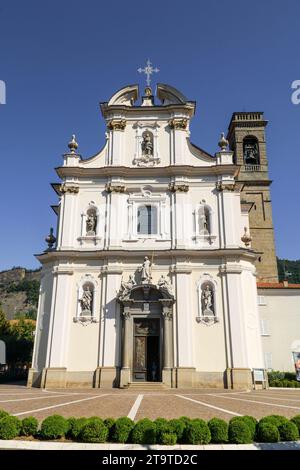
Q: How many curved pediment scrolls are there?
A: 2